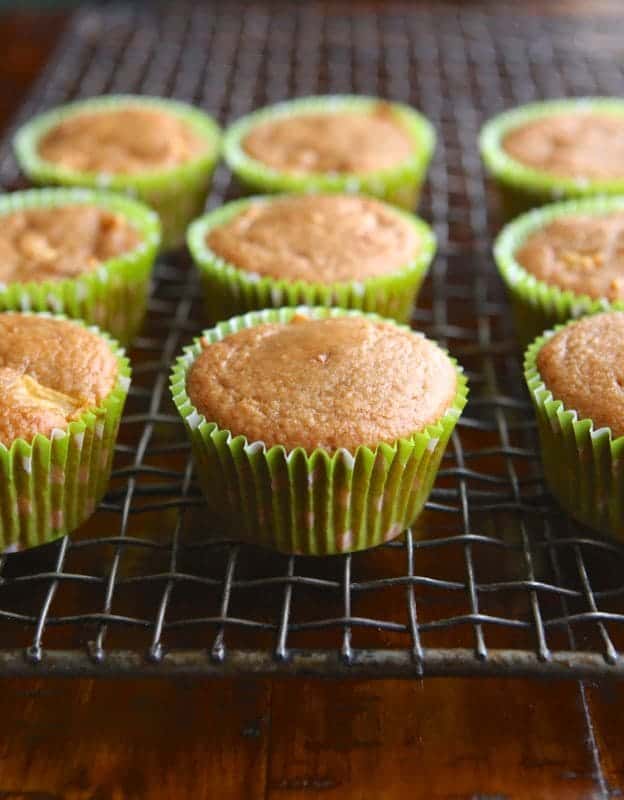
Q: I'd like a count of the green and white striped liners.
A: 9